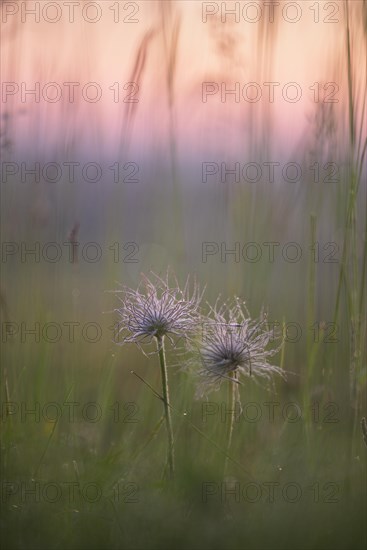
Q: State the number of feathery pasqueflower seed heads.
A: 2